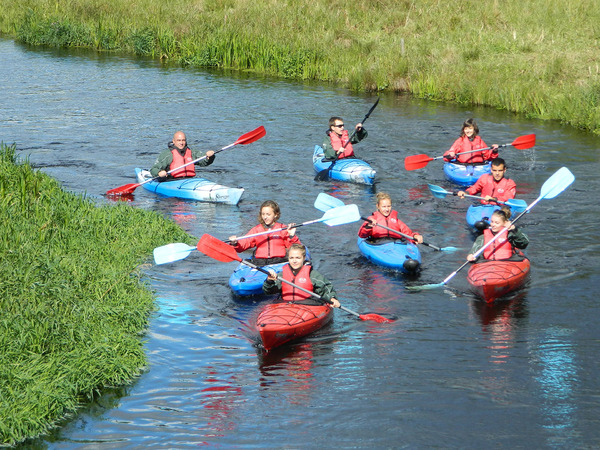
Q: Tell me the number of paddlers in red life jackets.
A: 8